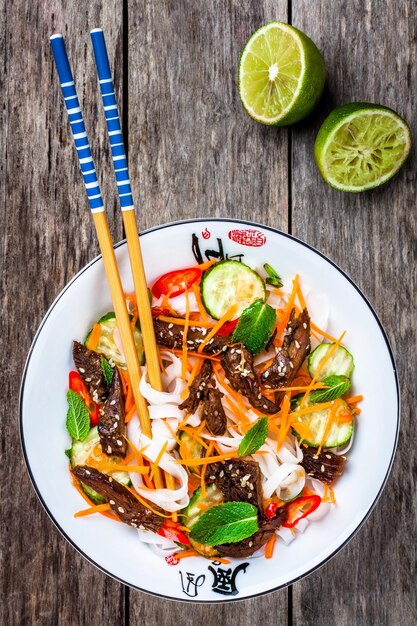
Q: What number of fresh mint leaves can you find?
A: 6